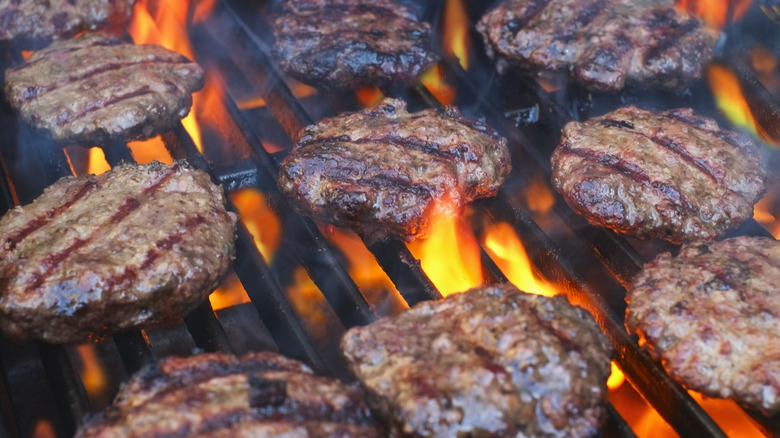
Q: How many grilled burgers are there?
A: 10